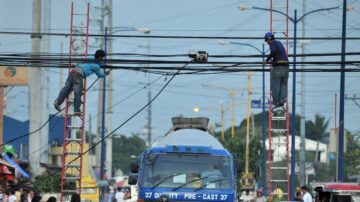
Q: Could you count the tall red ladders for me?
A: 2